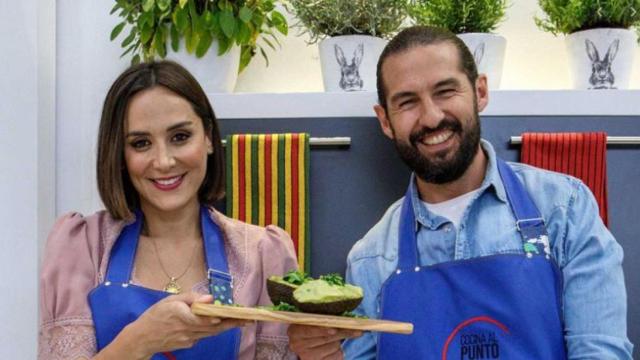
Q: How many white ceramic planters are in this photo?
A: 4